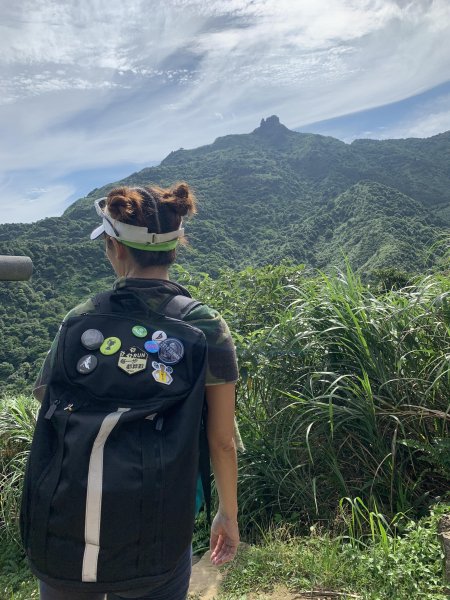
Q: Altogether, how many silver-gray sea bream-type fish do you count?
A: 0